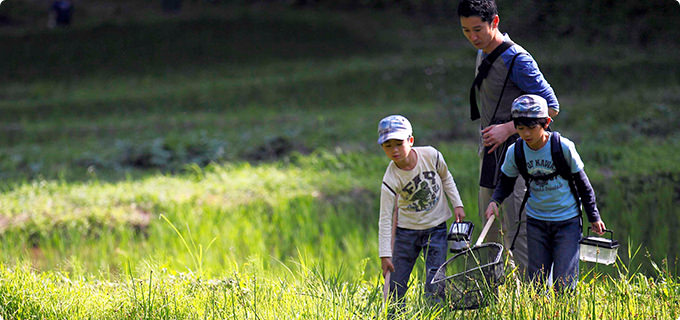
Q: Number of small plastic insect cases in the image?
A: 2